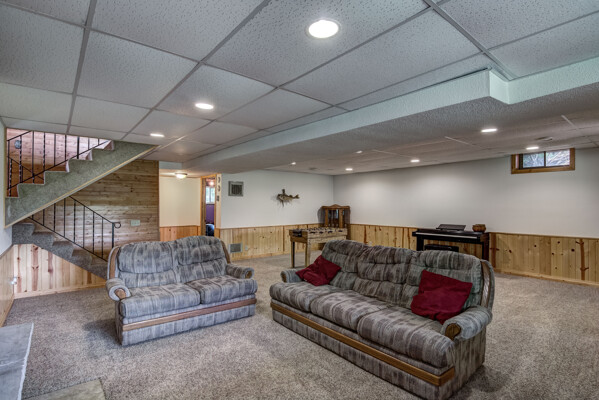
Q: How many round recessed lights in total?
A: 9